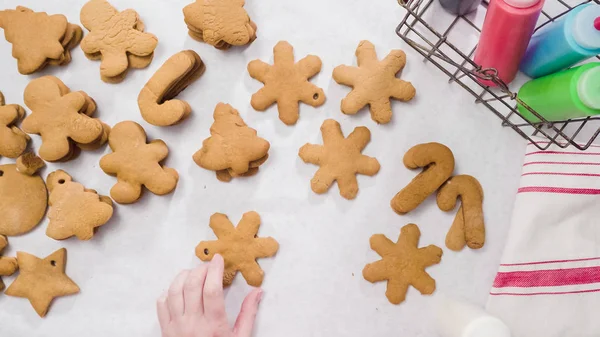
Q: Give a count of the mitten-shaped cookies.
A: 0